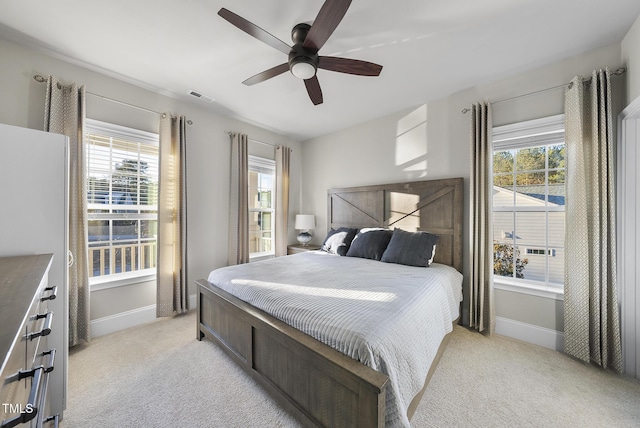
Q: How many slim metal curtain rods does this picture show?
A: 3